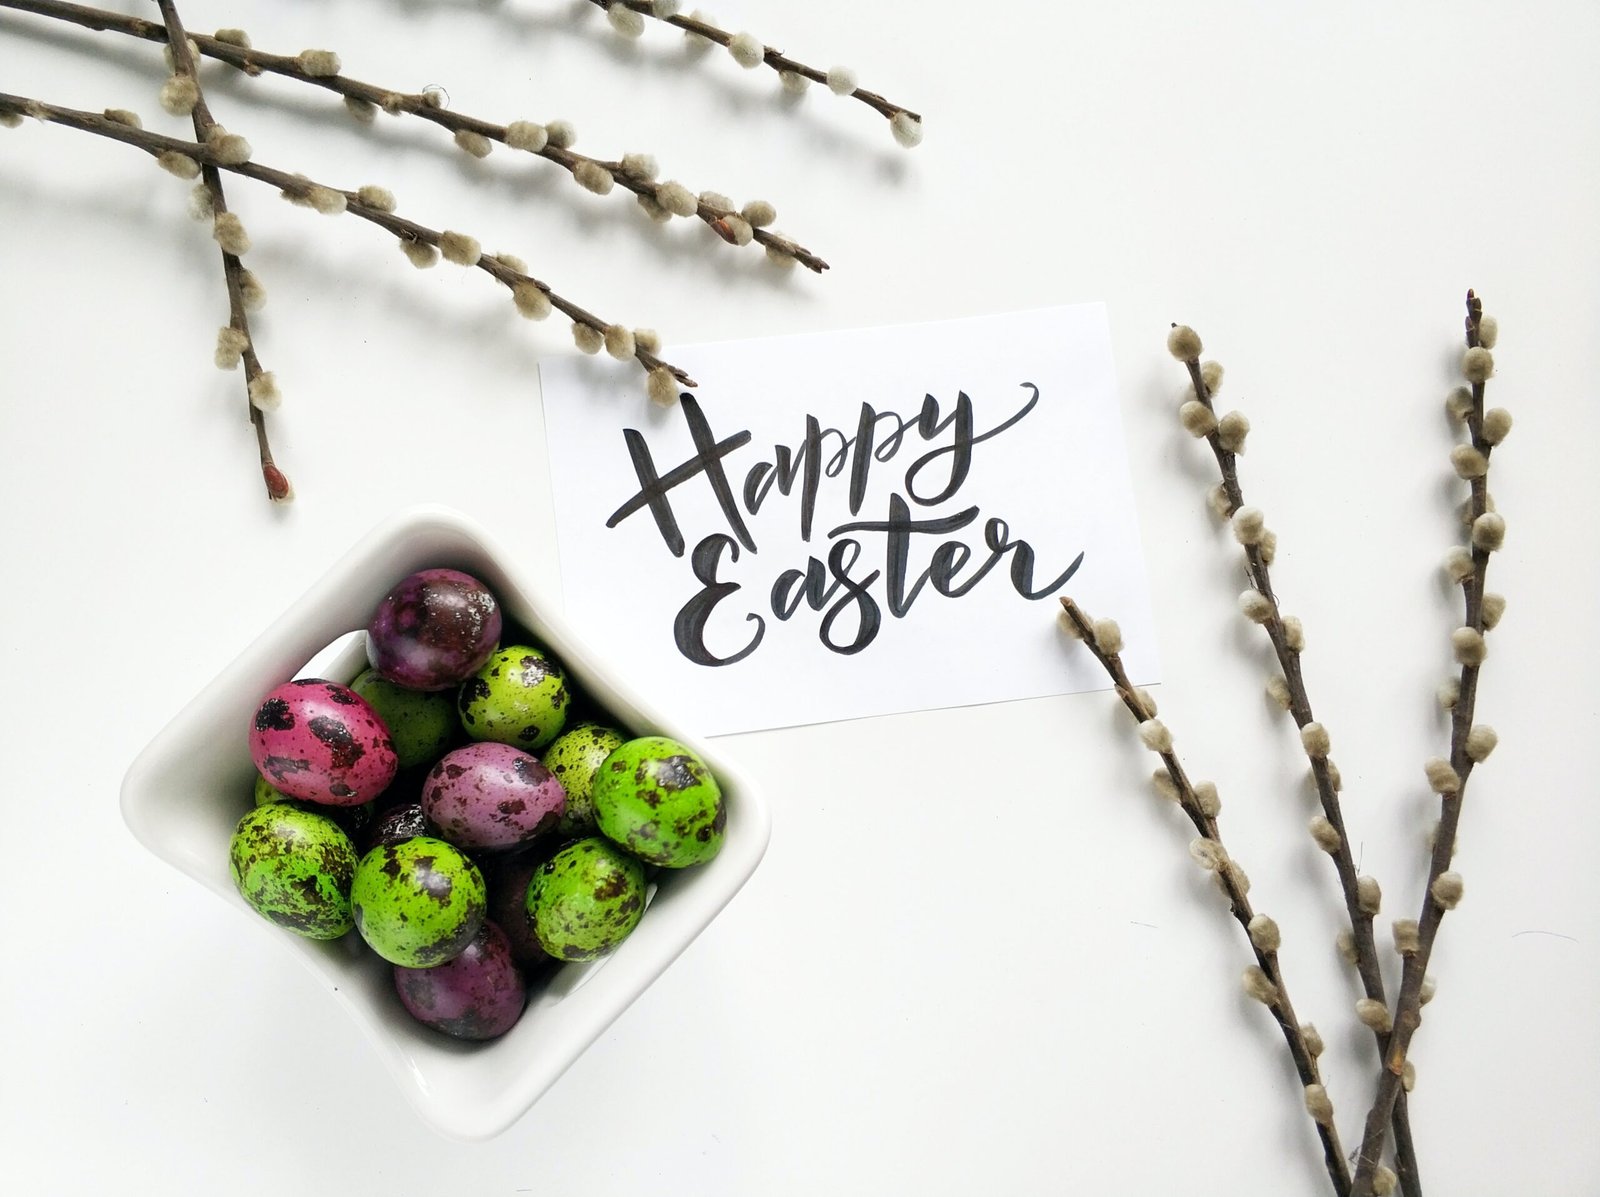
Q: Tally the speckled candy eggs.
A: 14